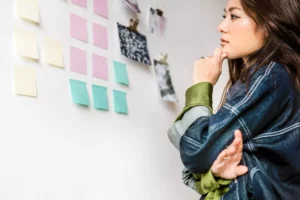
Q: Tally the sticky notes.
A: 14